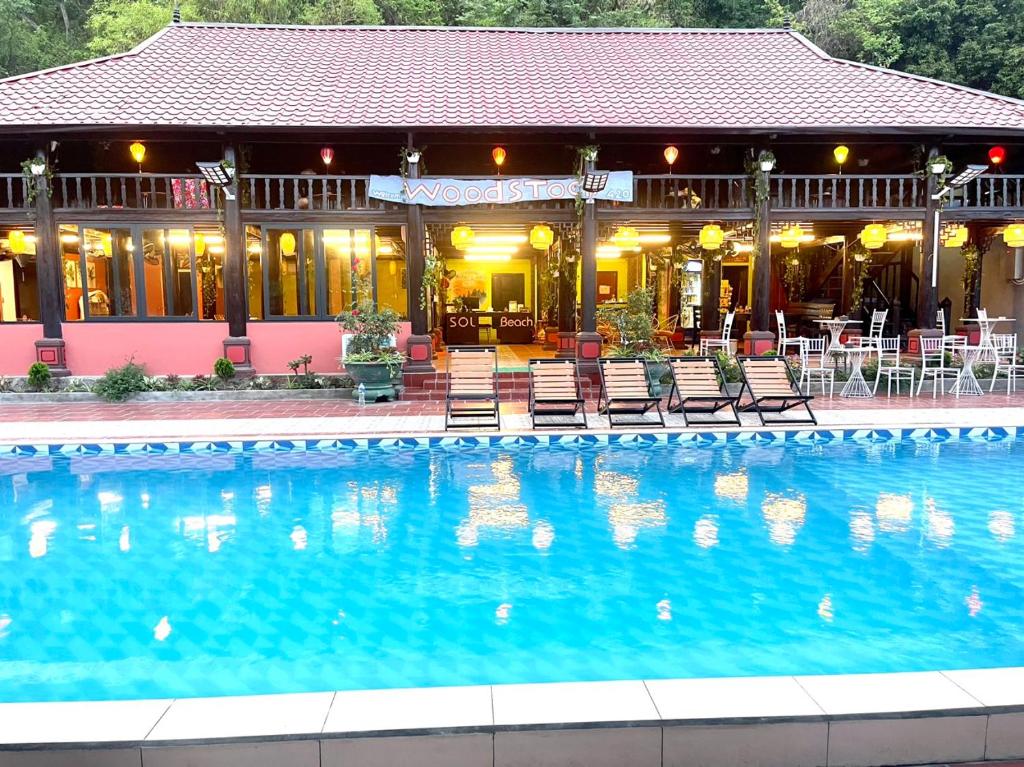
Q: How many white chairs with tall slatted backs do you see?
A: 9